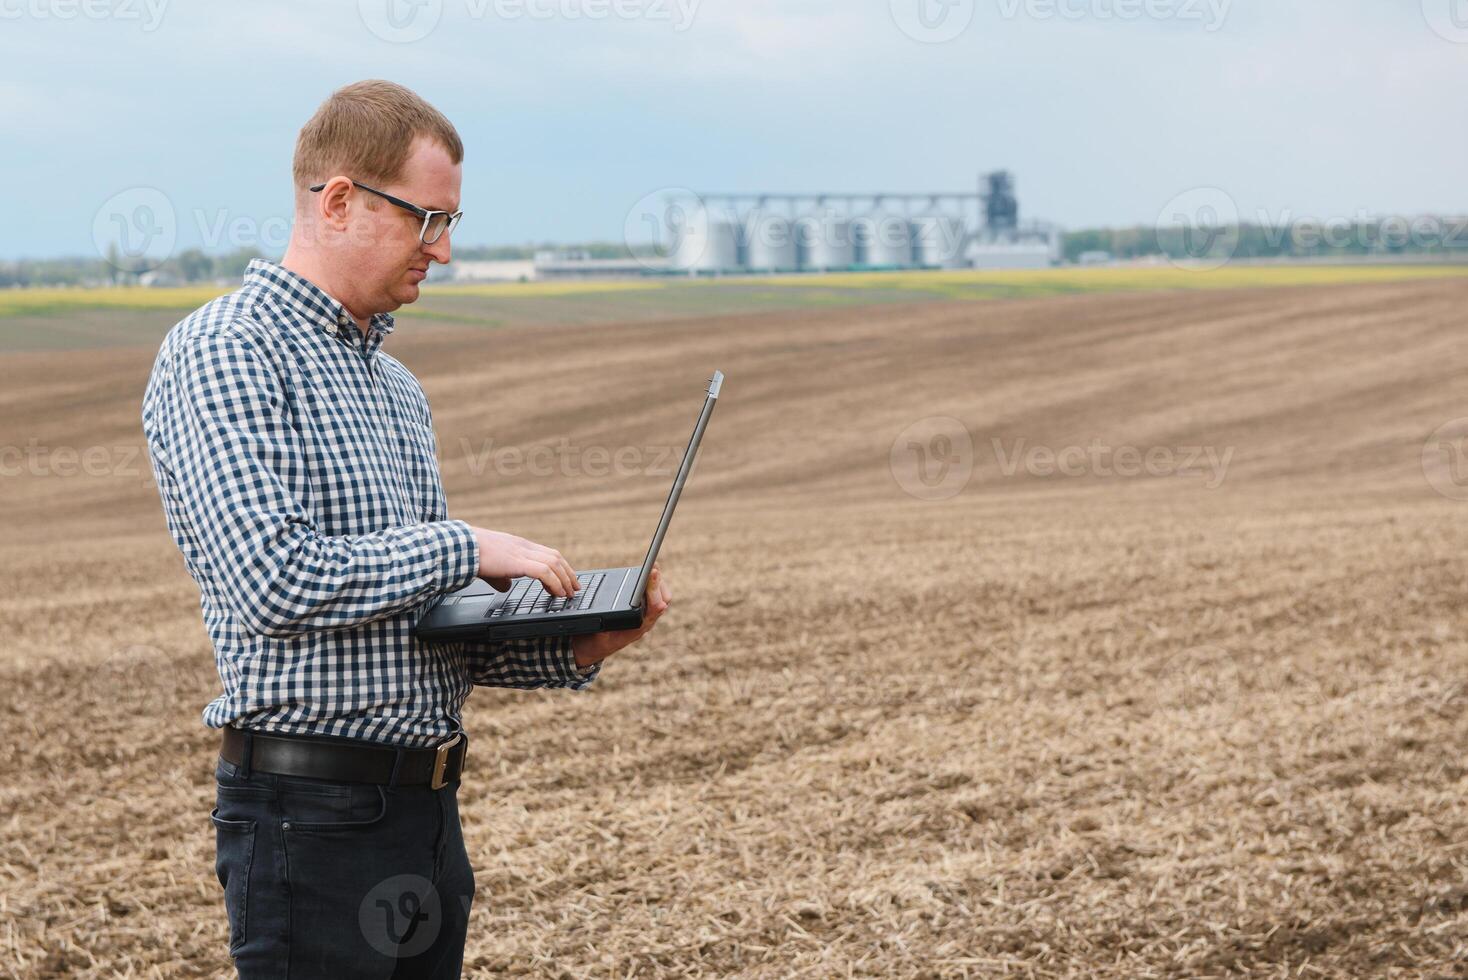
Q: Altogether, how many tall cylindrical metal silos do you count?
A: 5